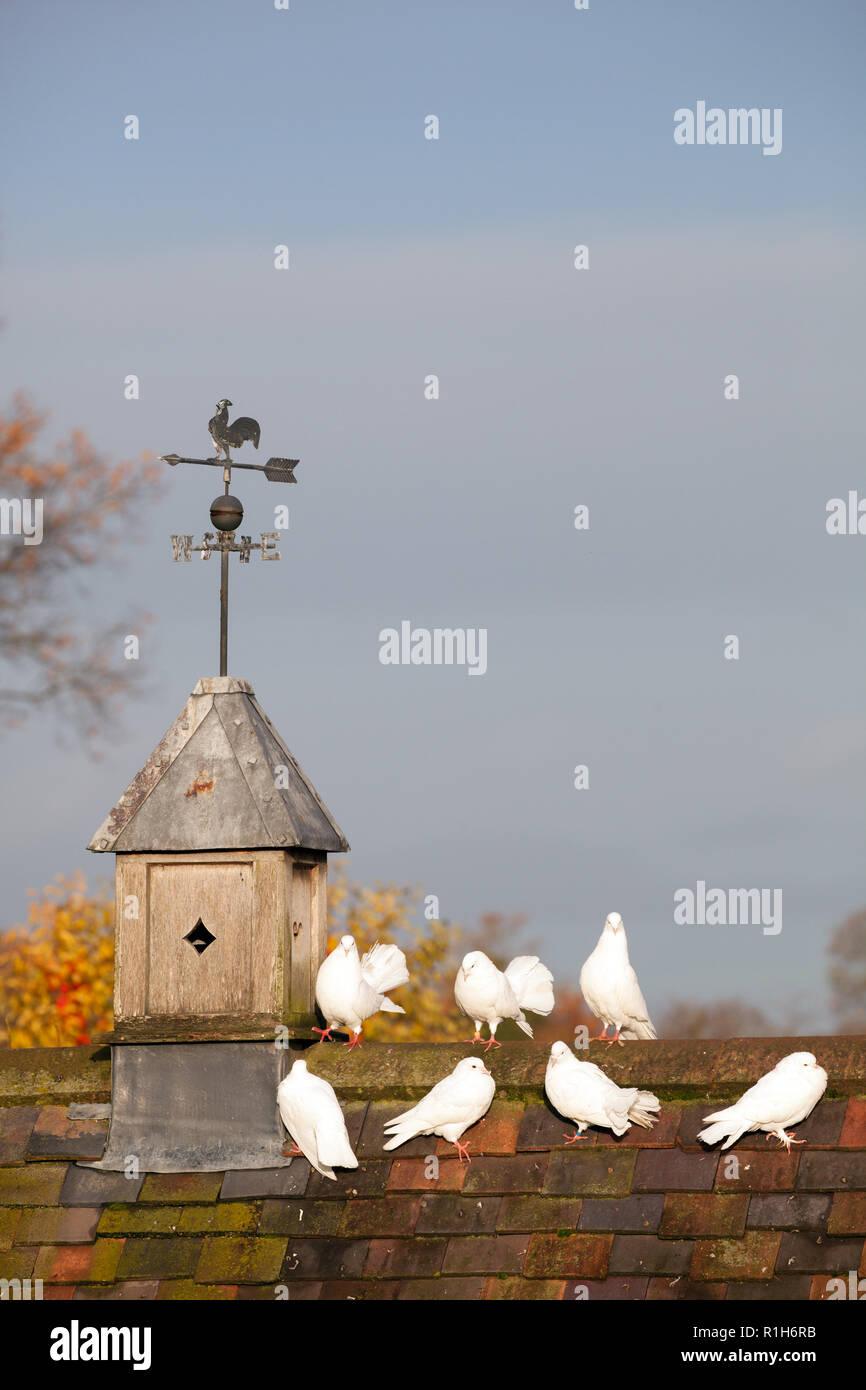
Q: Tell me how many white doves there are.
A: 7